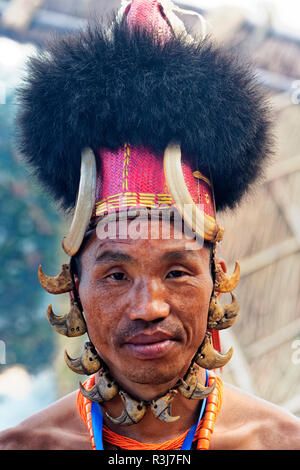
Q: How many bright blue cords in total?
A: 2